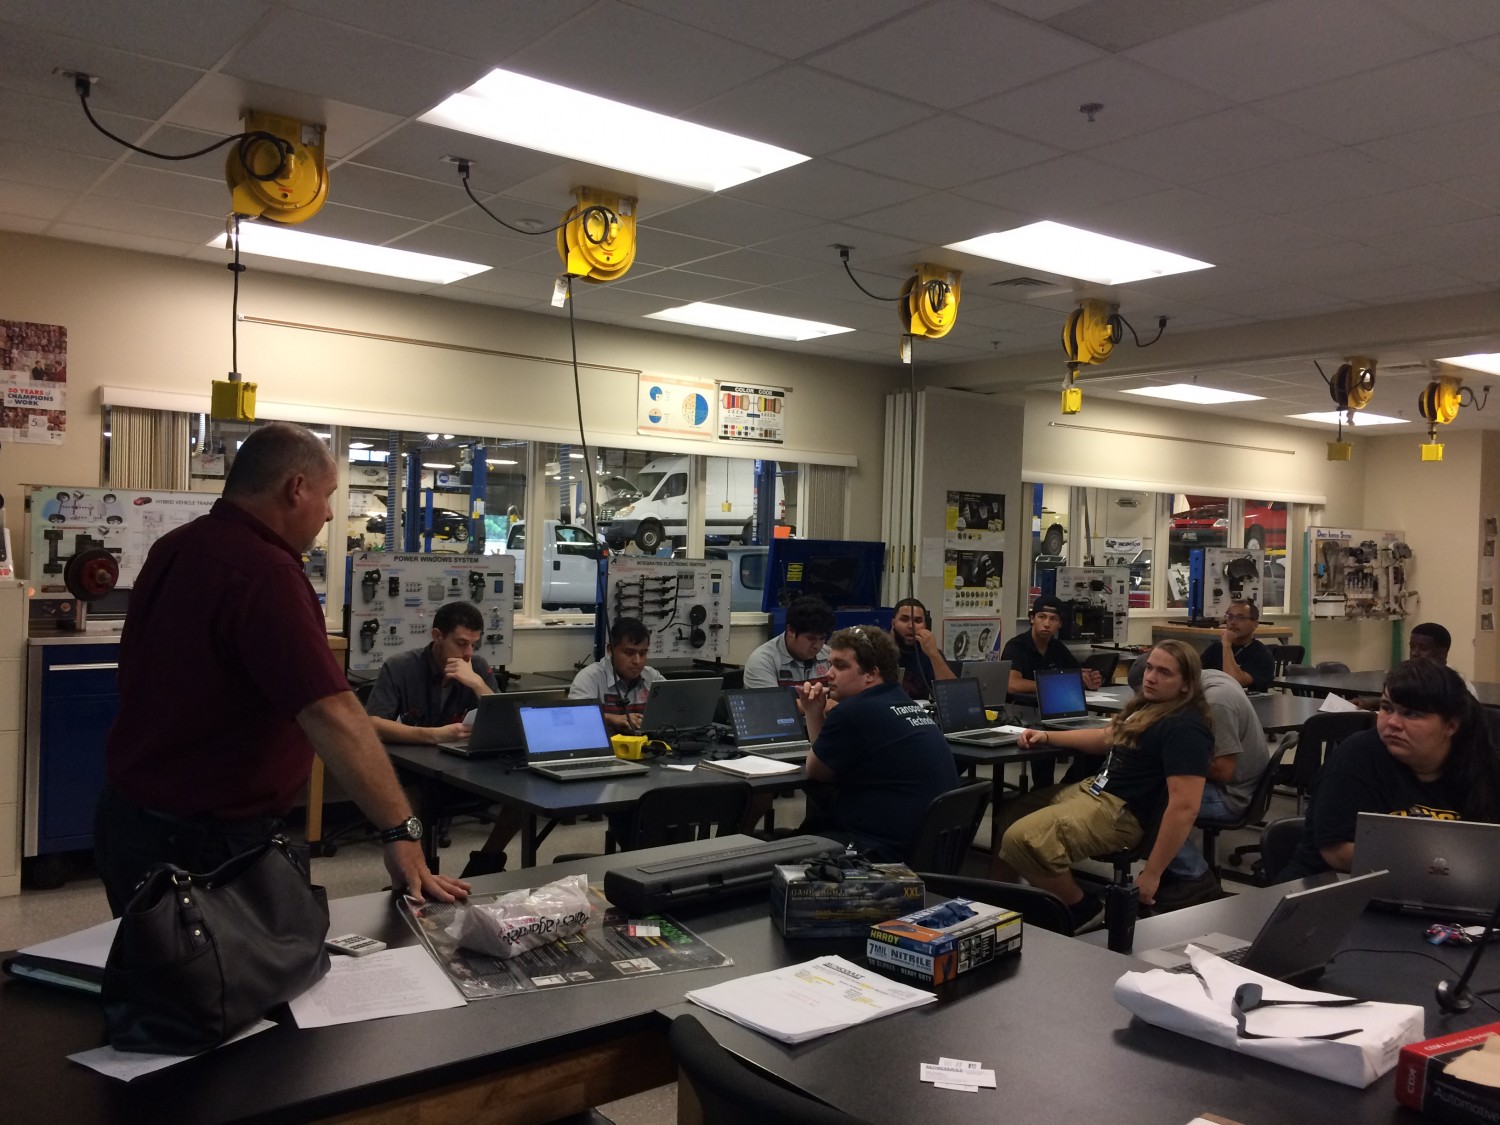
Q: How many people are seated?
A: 11